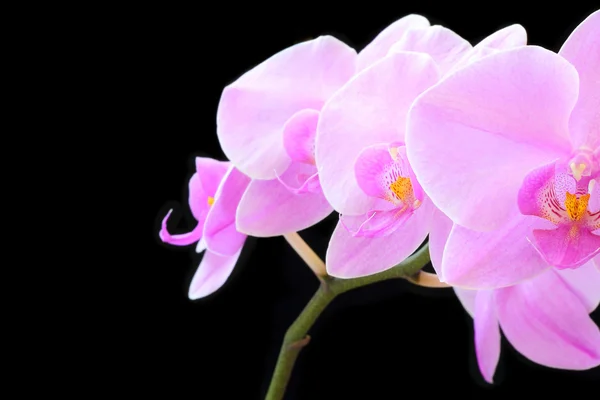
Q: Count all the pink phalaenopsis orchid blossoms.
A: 5